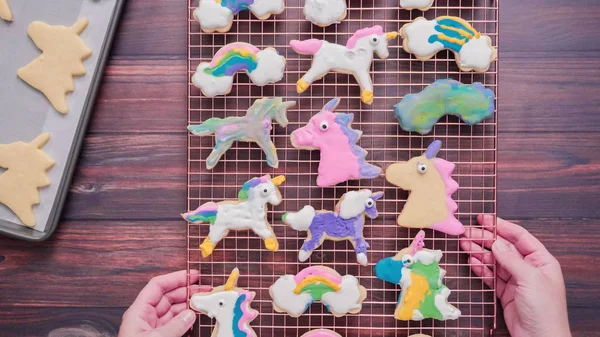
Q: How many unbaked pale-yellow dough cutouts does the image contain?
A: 3